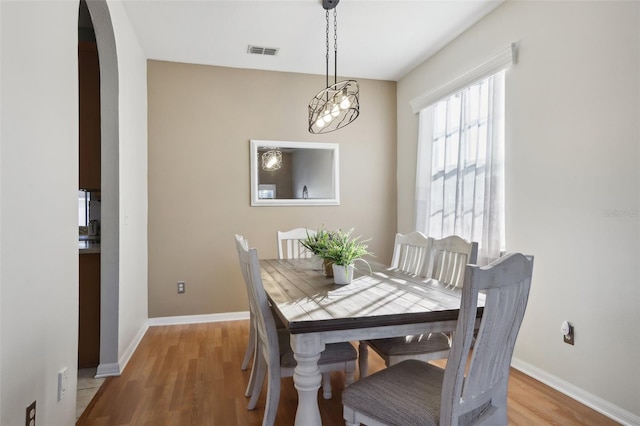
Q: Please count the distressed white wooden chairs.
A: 6